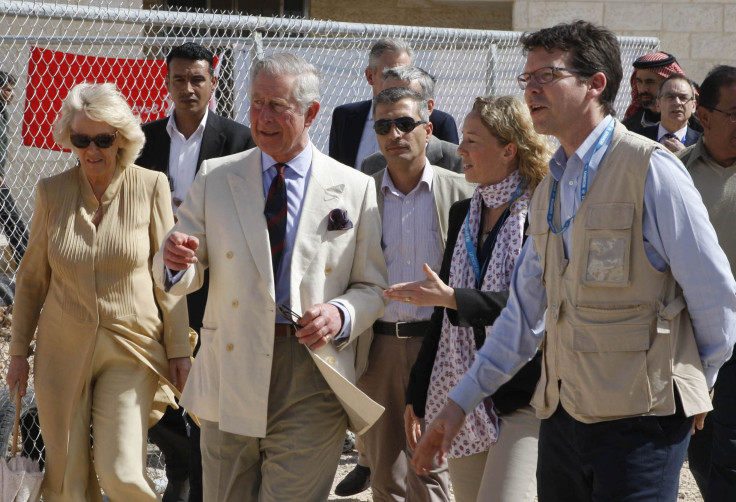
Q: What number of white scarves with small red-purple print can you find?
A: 1